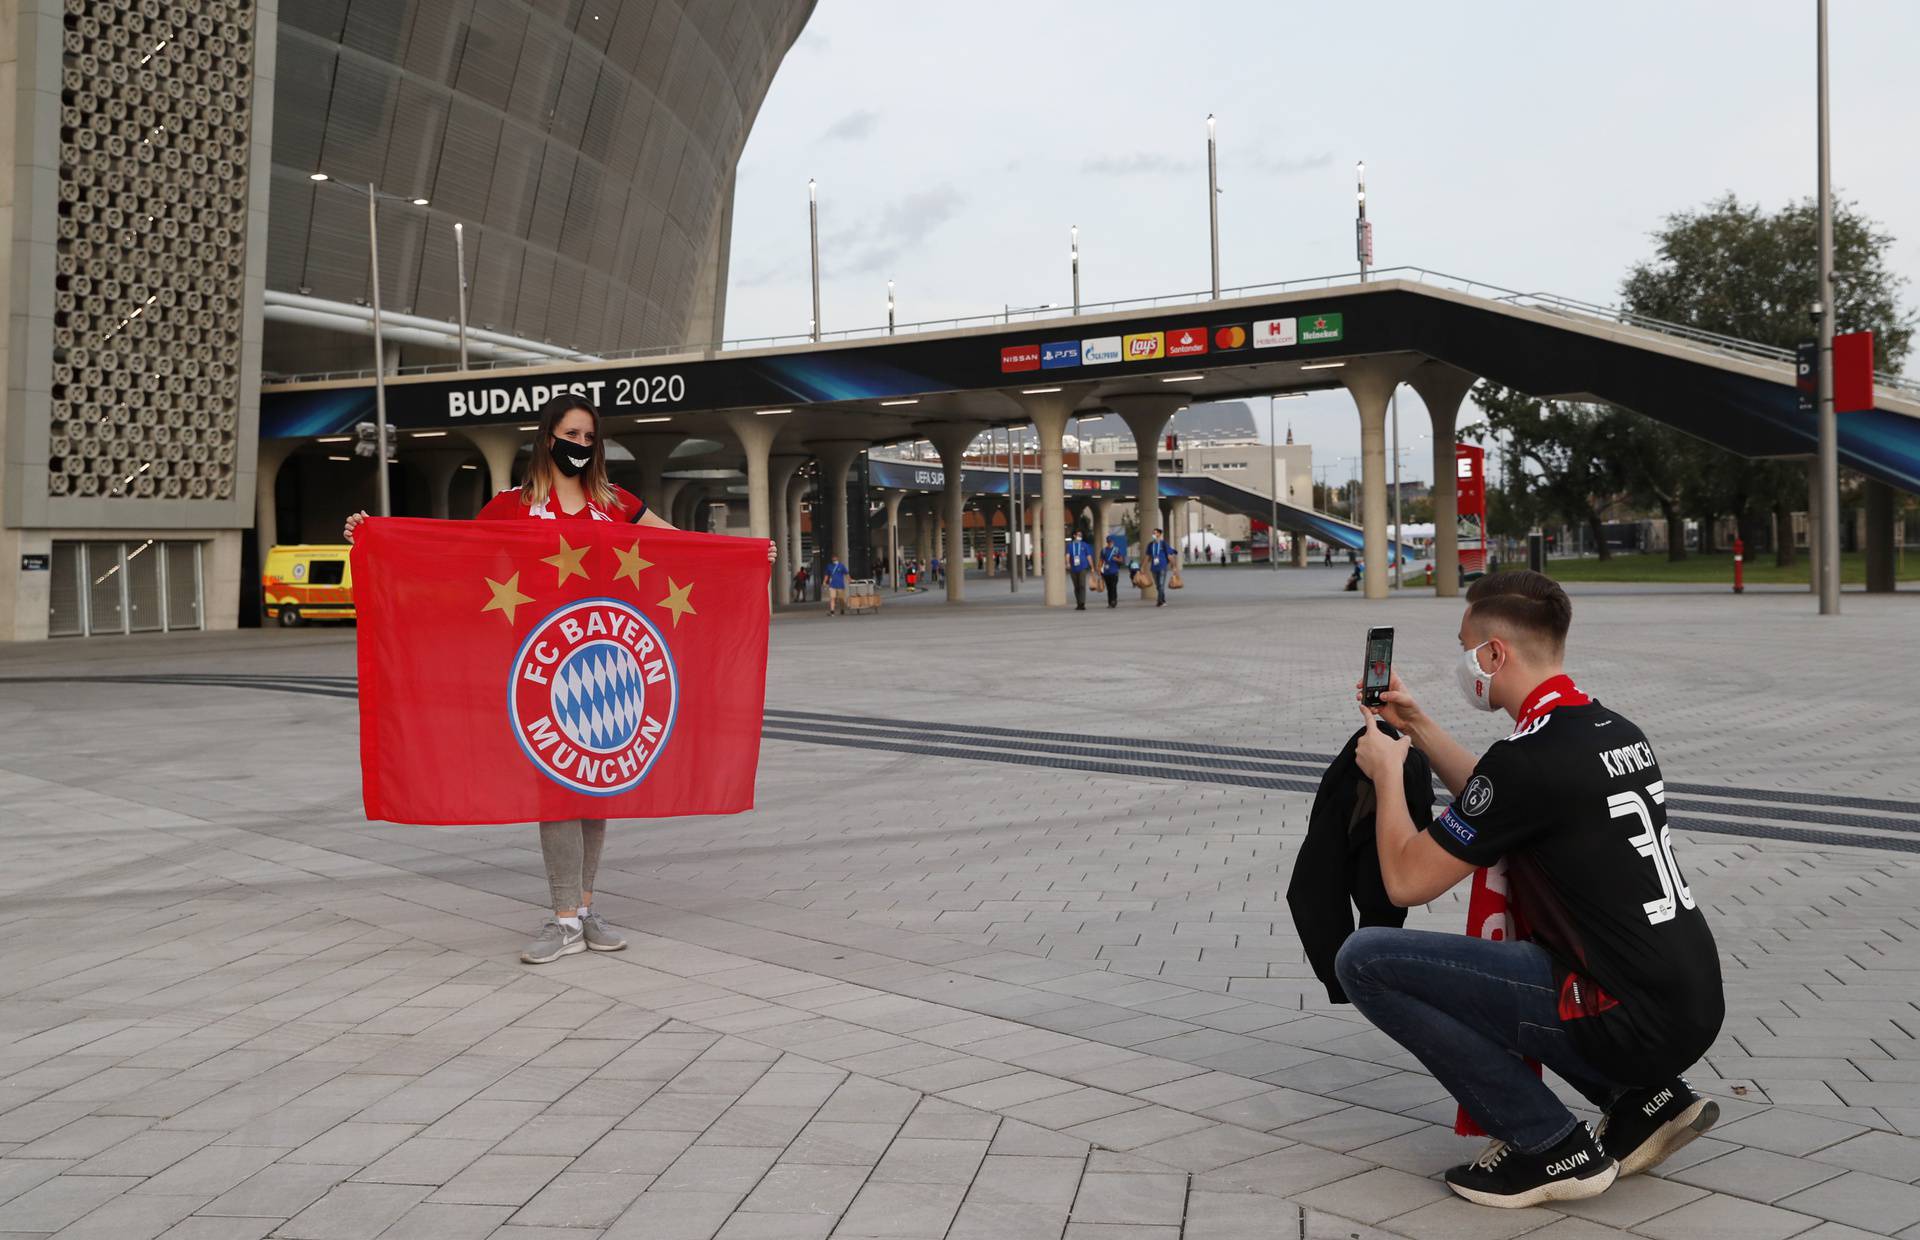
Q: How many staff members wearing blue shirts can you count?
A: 4